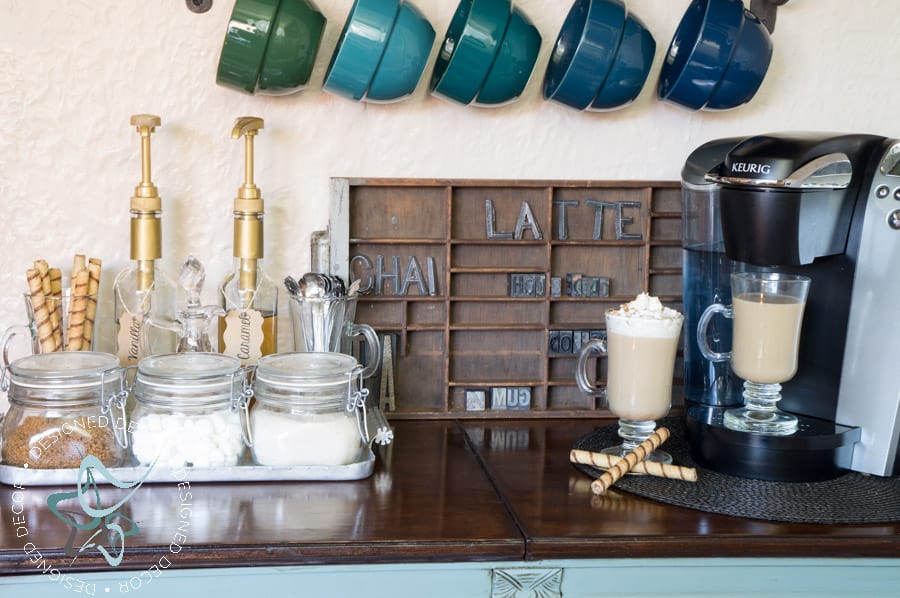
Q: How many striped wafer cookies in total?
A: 8